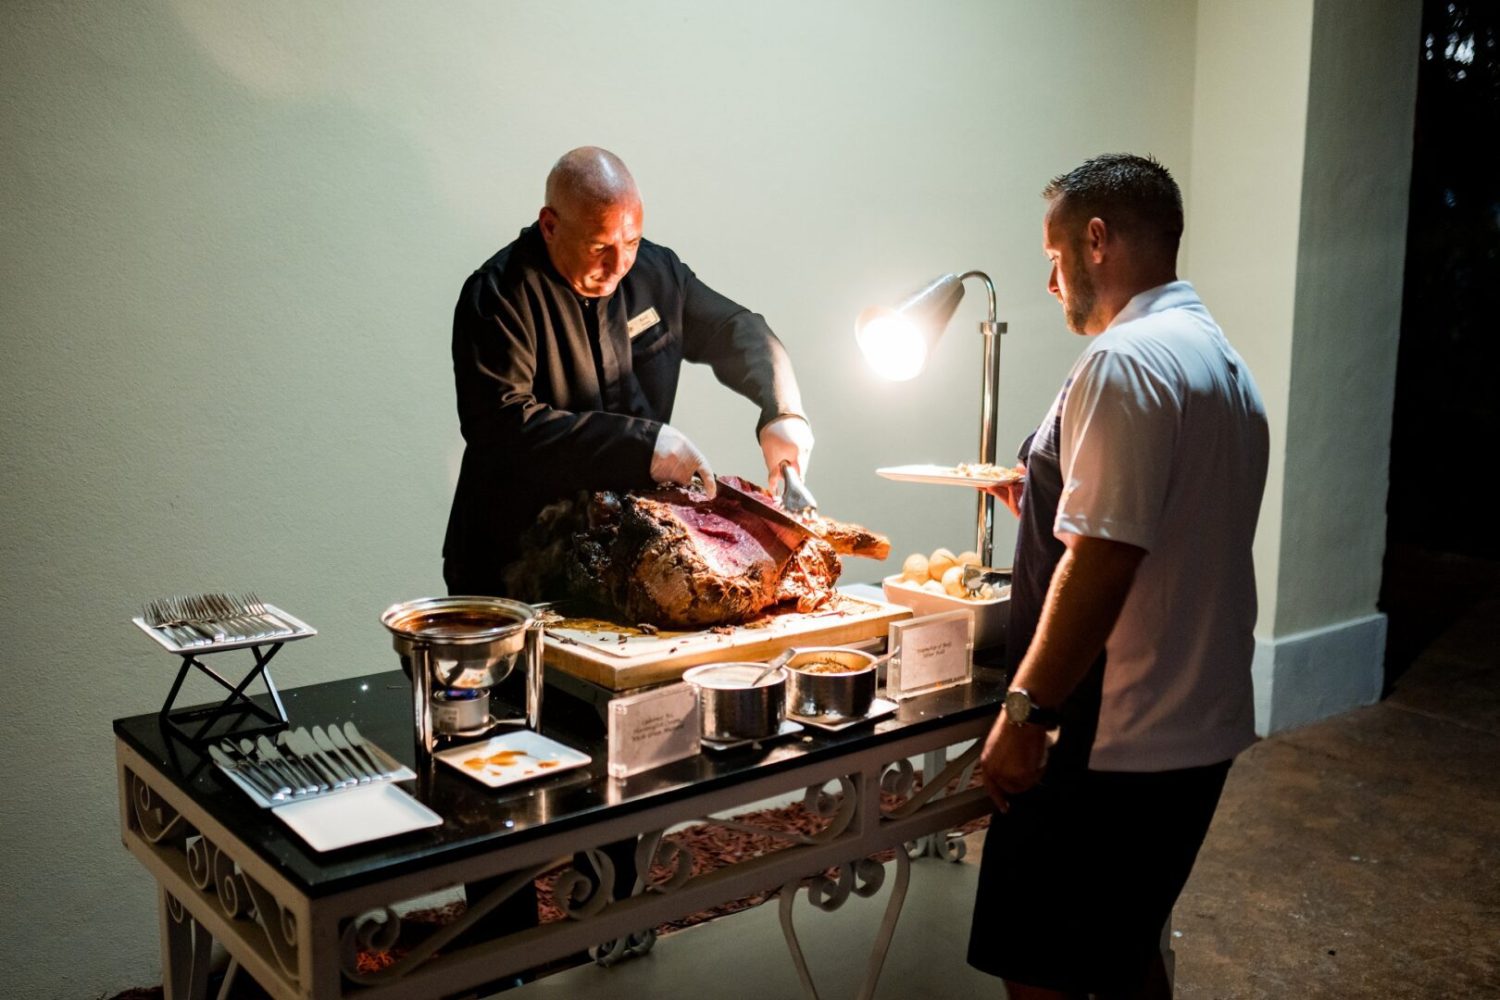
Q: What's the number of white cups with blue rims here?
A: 0